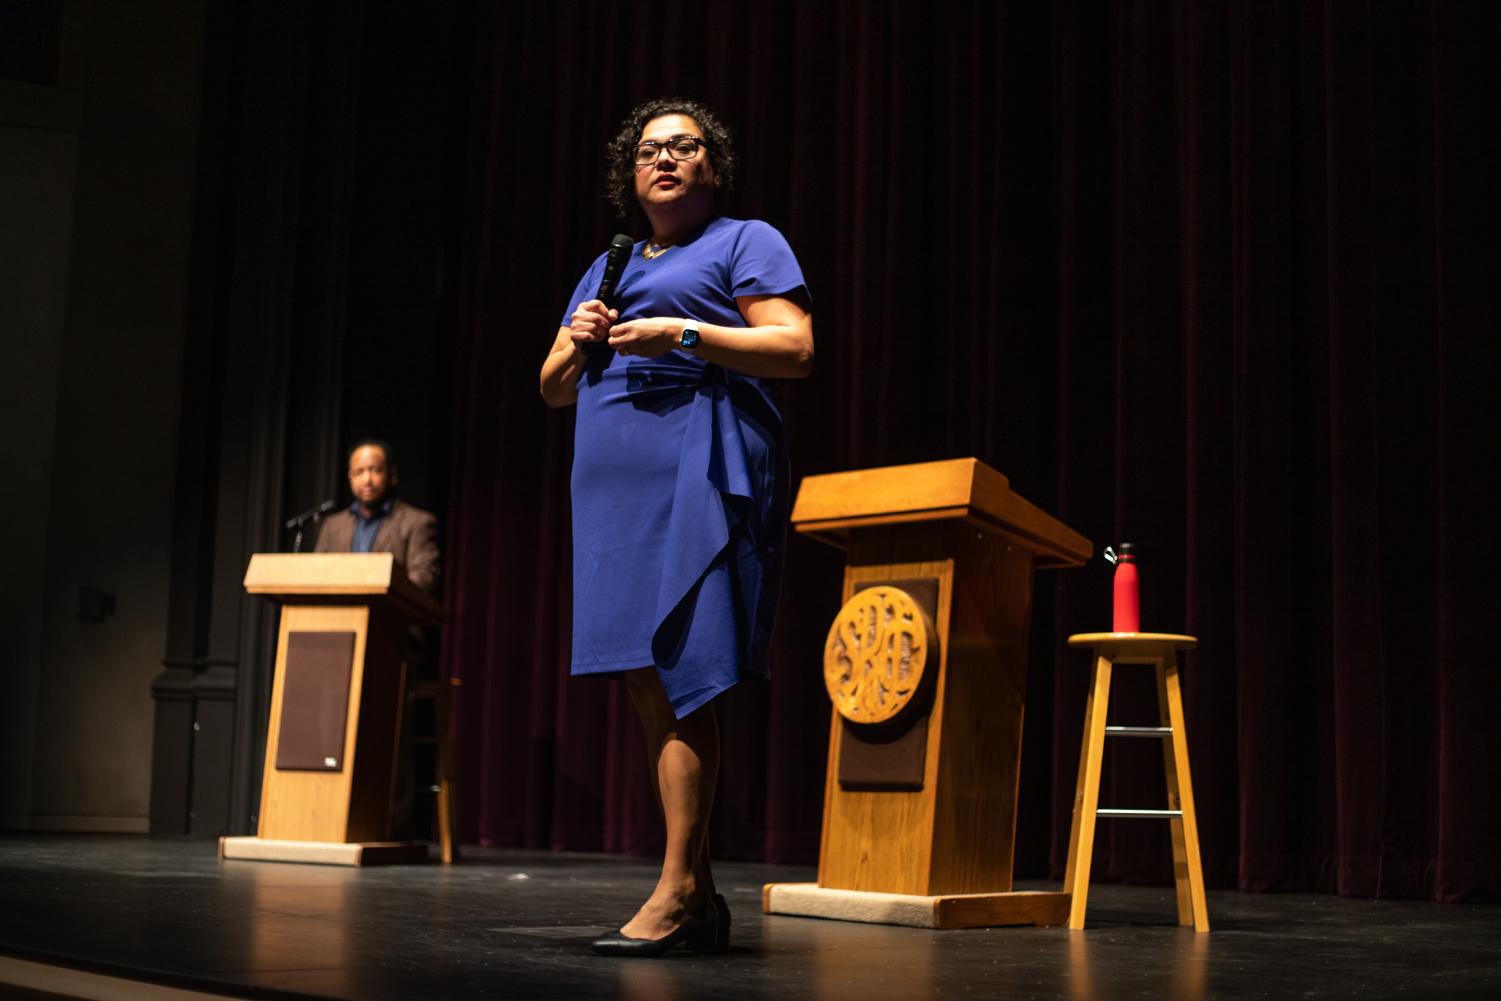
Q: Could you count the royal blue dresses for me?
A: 1